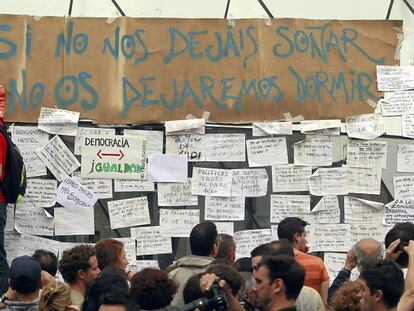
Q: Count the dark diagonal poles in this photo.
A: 6